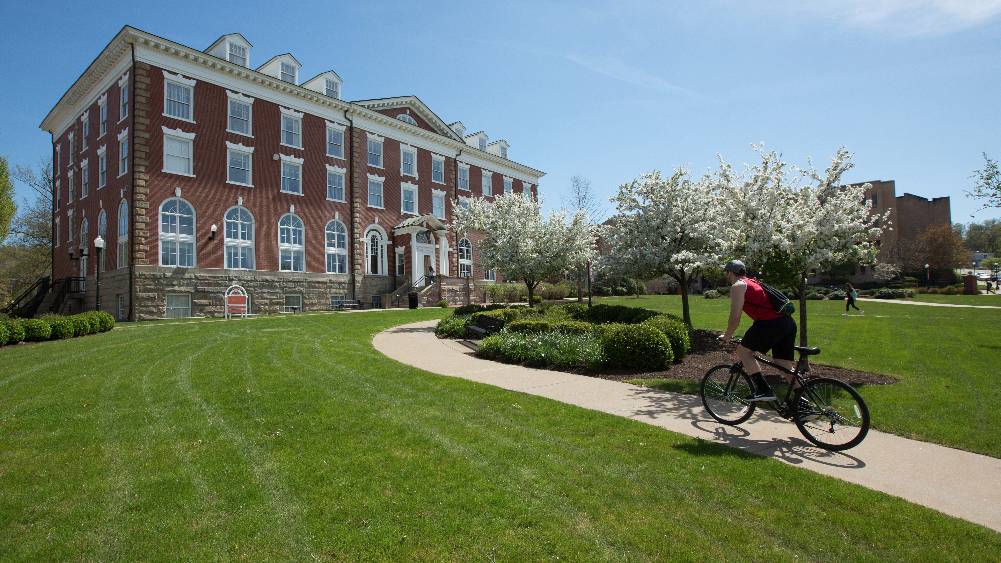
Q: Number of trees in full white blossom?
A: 3